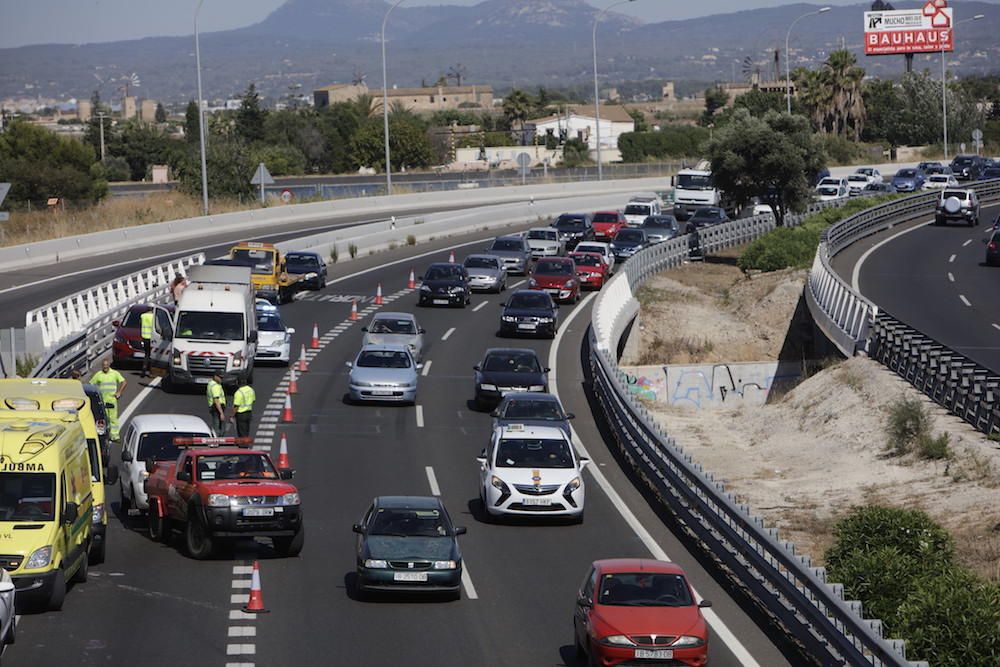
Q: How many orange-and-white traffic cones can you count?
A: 10